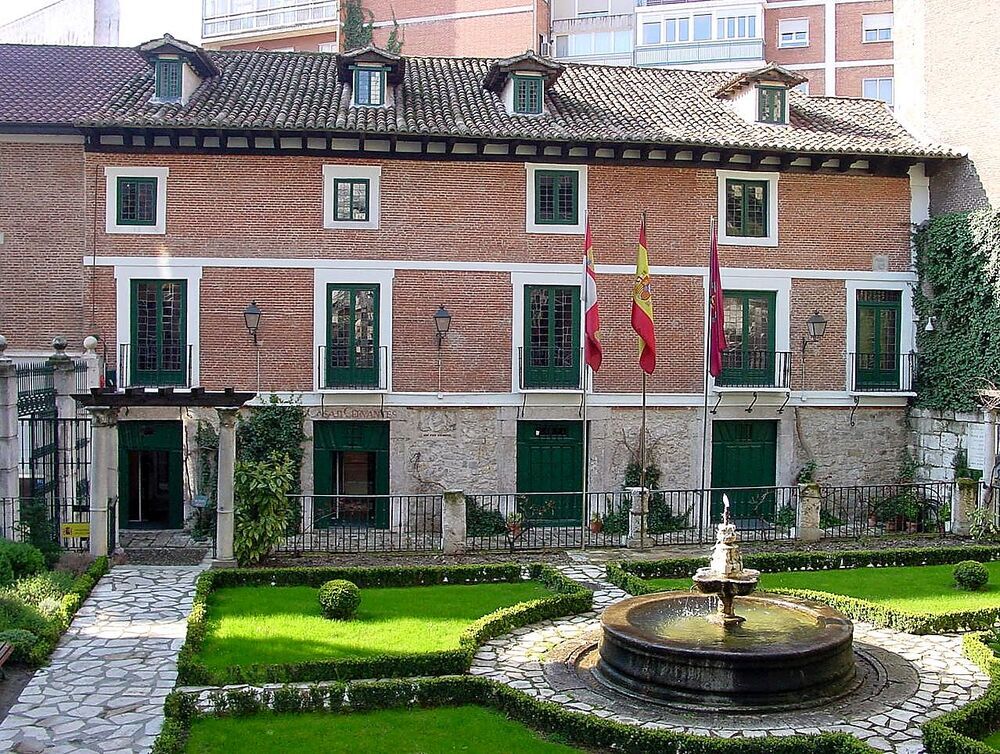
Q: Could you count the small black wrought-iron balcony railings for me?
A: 5